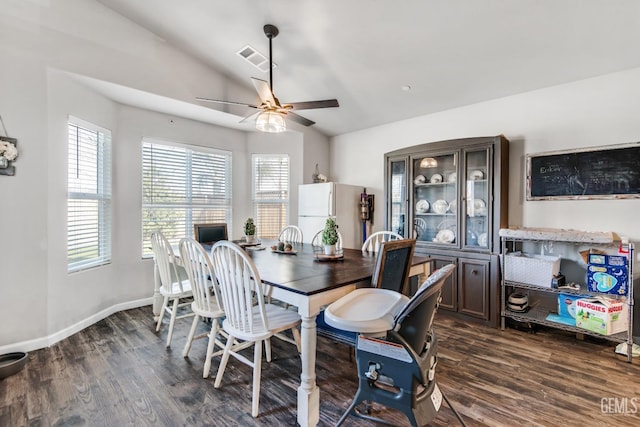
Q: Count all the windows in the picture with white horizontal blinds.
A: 3